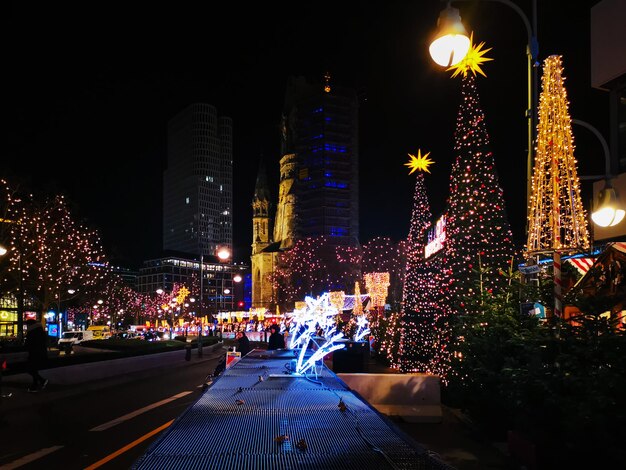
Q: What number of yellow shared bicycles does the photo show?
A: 0